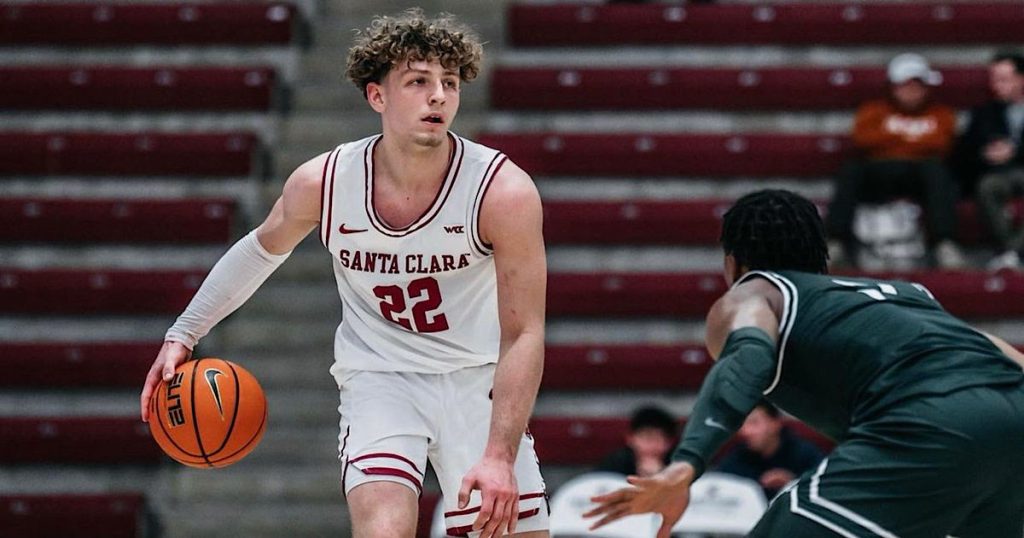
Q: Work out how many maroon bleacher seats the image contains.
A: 15